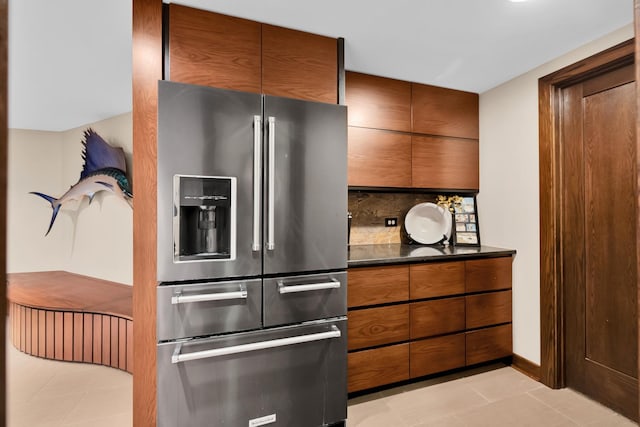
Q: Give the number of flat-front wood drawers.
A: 9